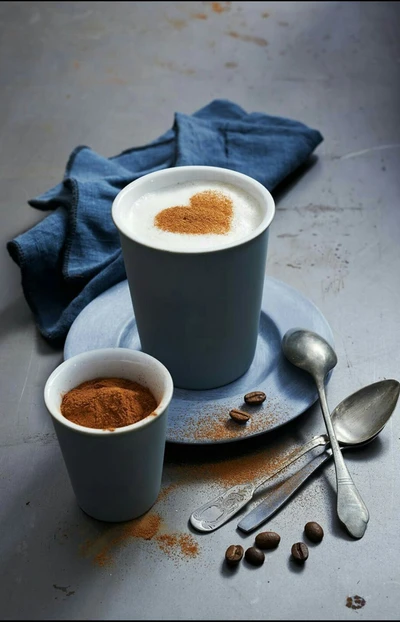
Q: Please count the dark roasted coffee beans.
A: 7